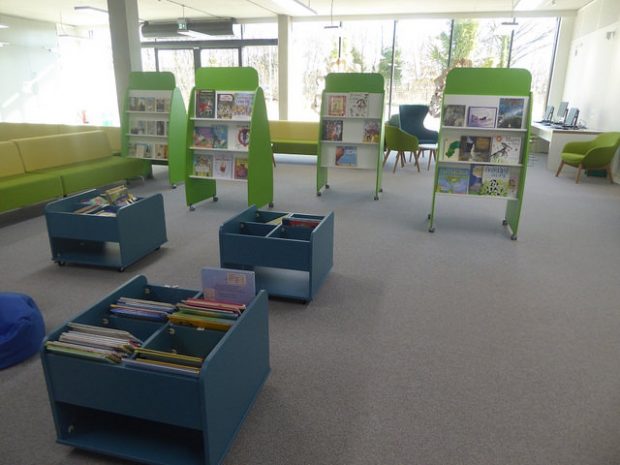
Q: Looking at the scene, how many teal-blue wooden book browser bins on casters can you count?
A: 3